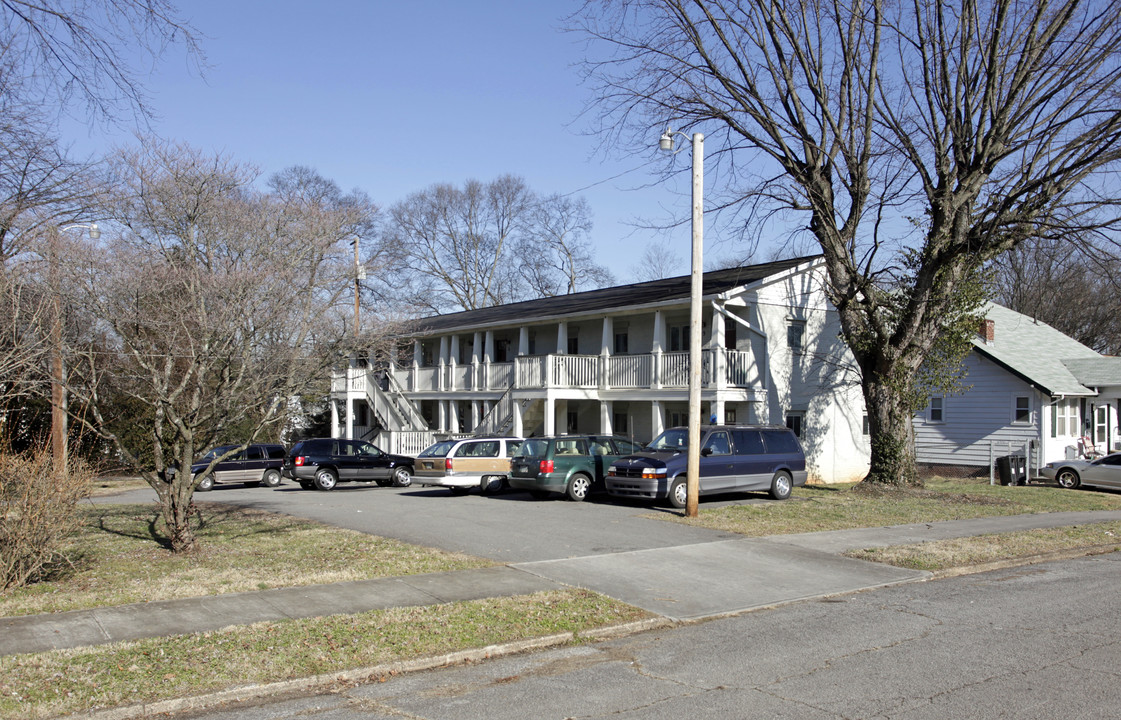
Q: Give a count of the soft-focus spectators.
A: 0